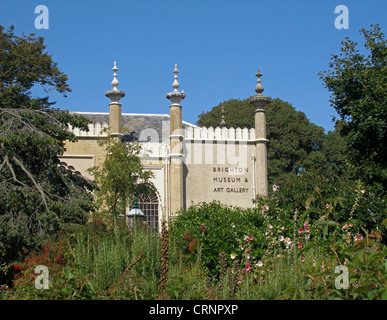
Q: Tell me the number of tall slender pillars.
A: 3